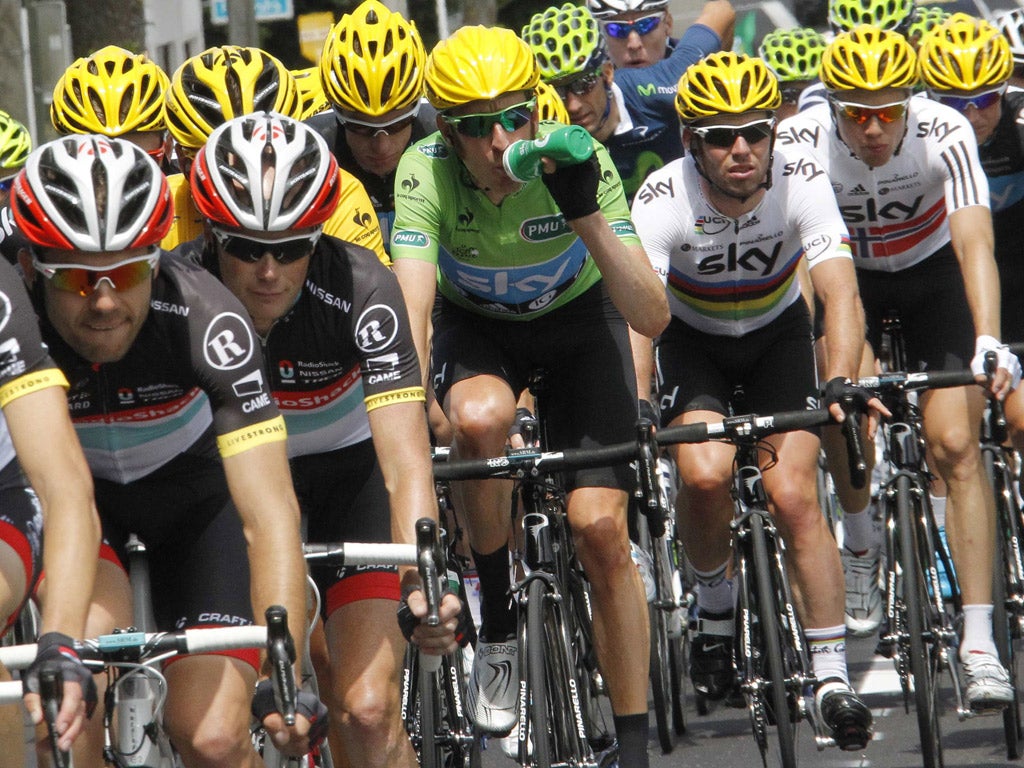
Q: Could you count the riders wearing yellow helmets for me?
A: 9